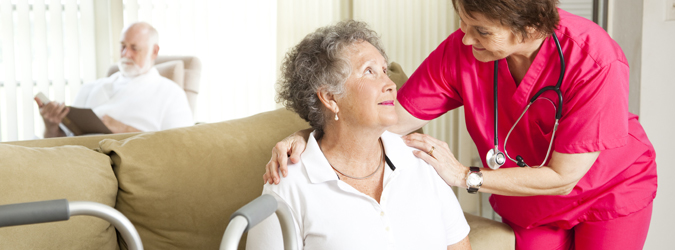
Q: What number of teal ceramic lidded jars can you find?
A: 0